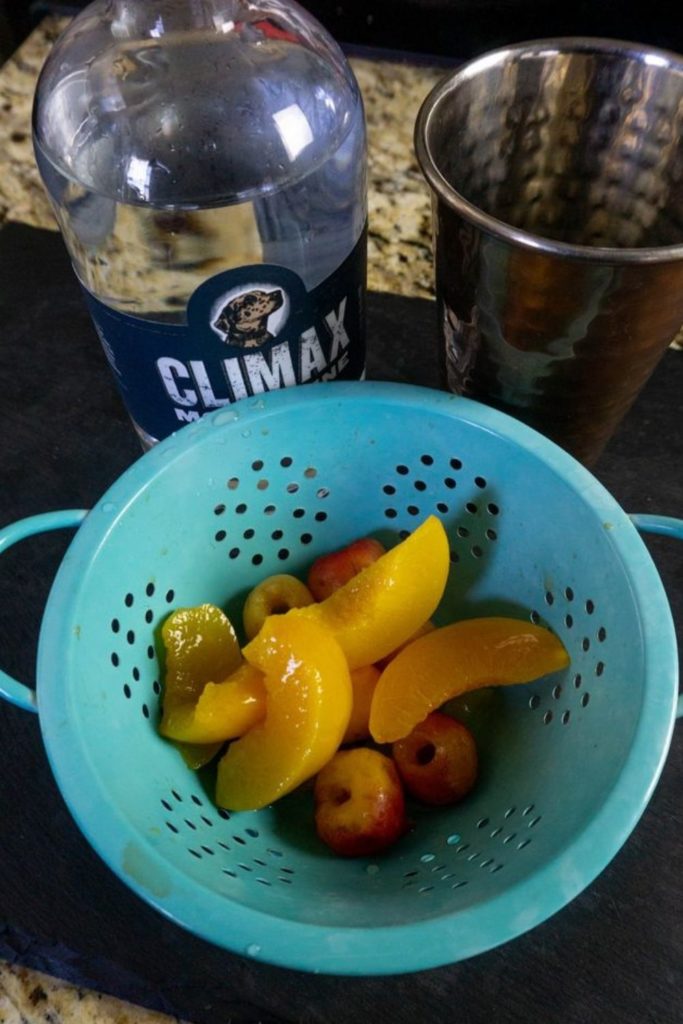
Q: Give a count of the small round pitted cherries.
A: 4